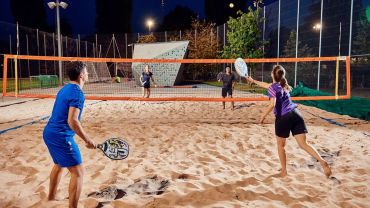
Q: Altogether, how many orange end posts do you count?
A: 2